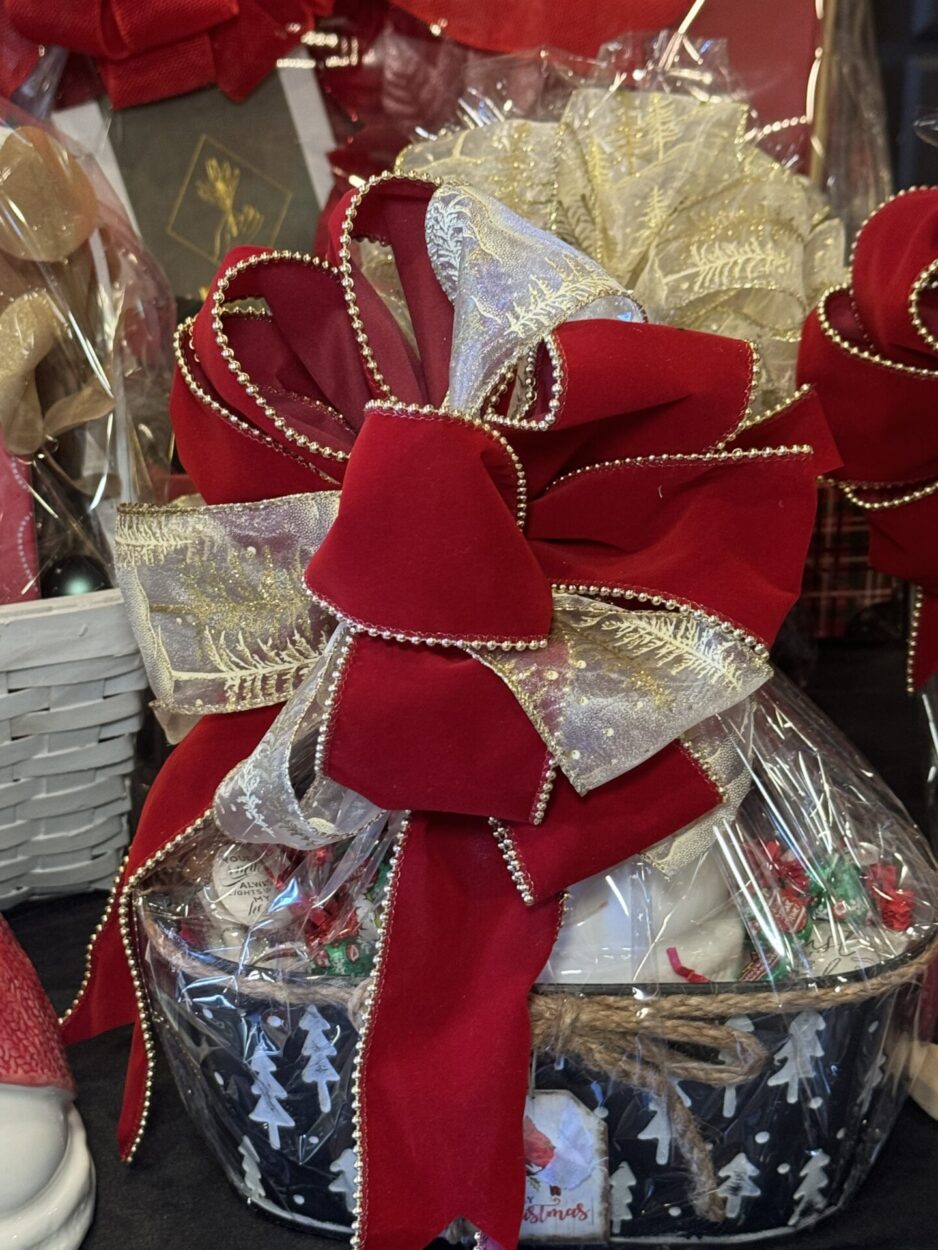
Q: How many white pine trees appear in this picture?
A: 11